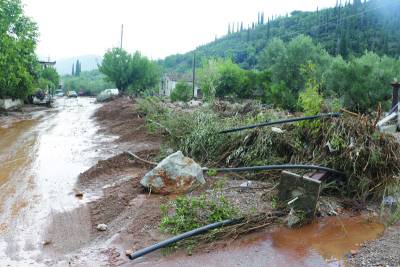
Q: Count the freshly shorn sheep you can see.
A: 0